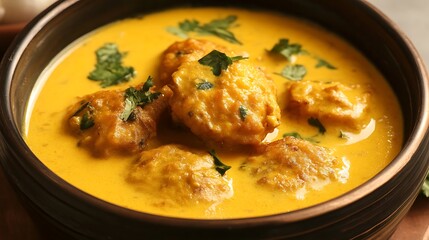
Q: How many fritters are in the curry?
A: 6